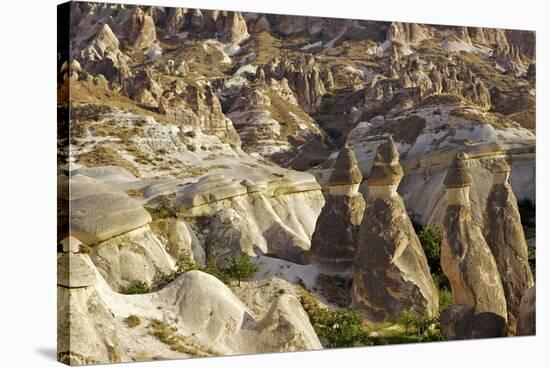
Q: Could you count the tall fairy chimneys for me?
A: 4